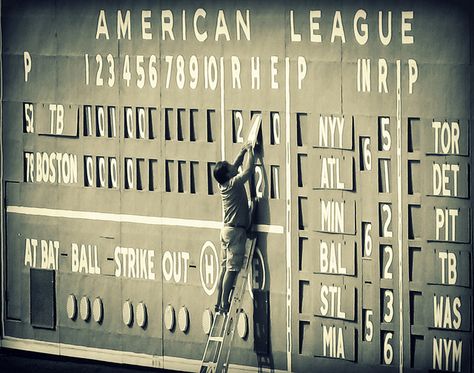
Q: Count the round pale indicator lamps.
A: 9